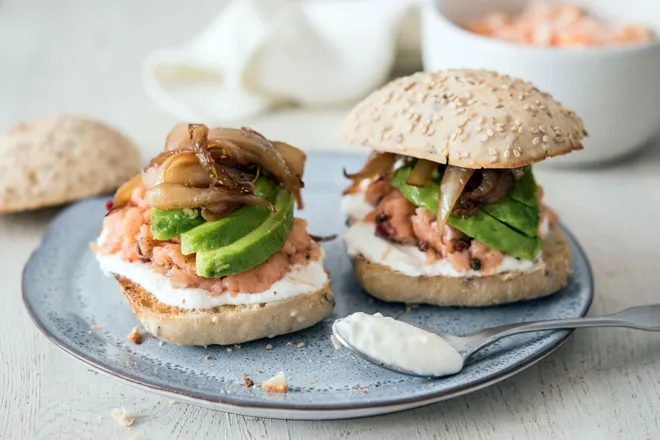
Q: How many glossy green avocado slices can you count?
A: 6